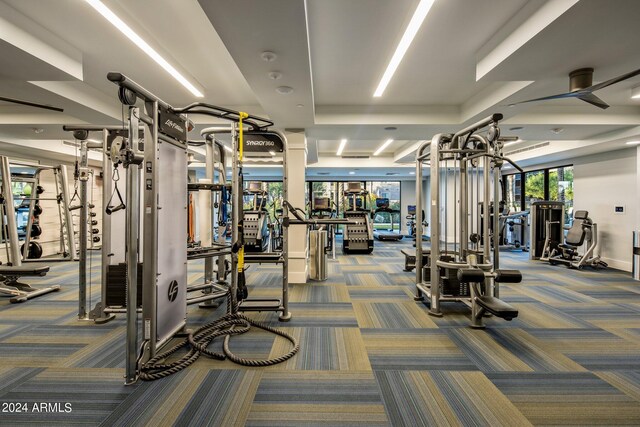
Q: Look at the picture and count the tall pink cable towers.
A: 0